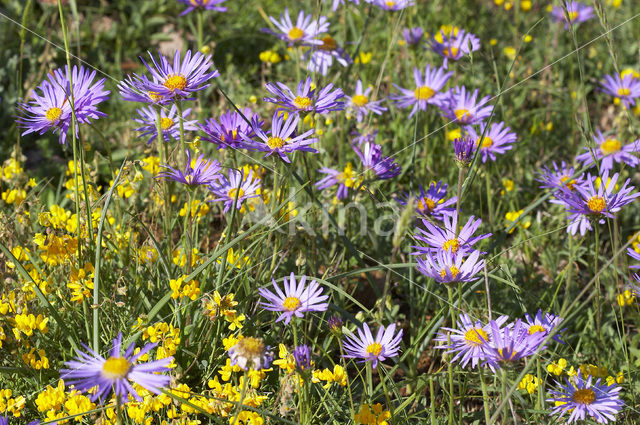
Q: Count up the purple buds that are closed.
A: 3